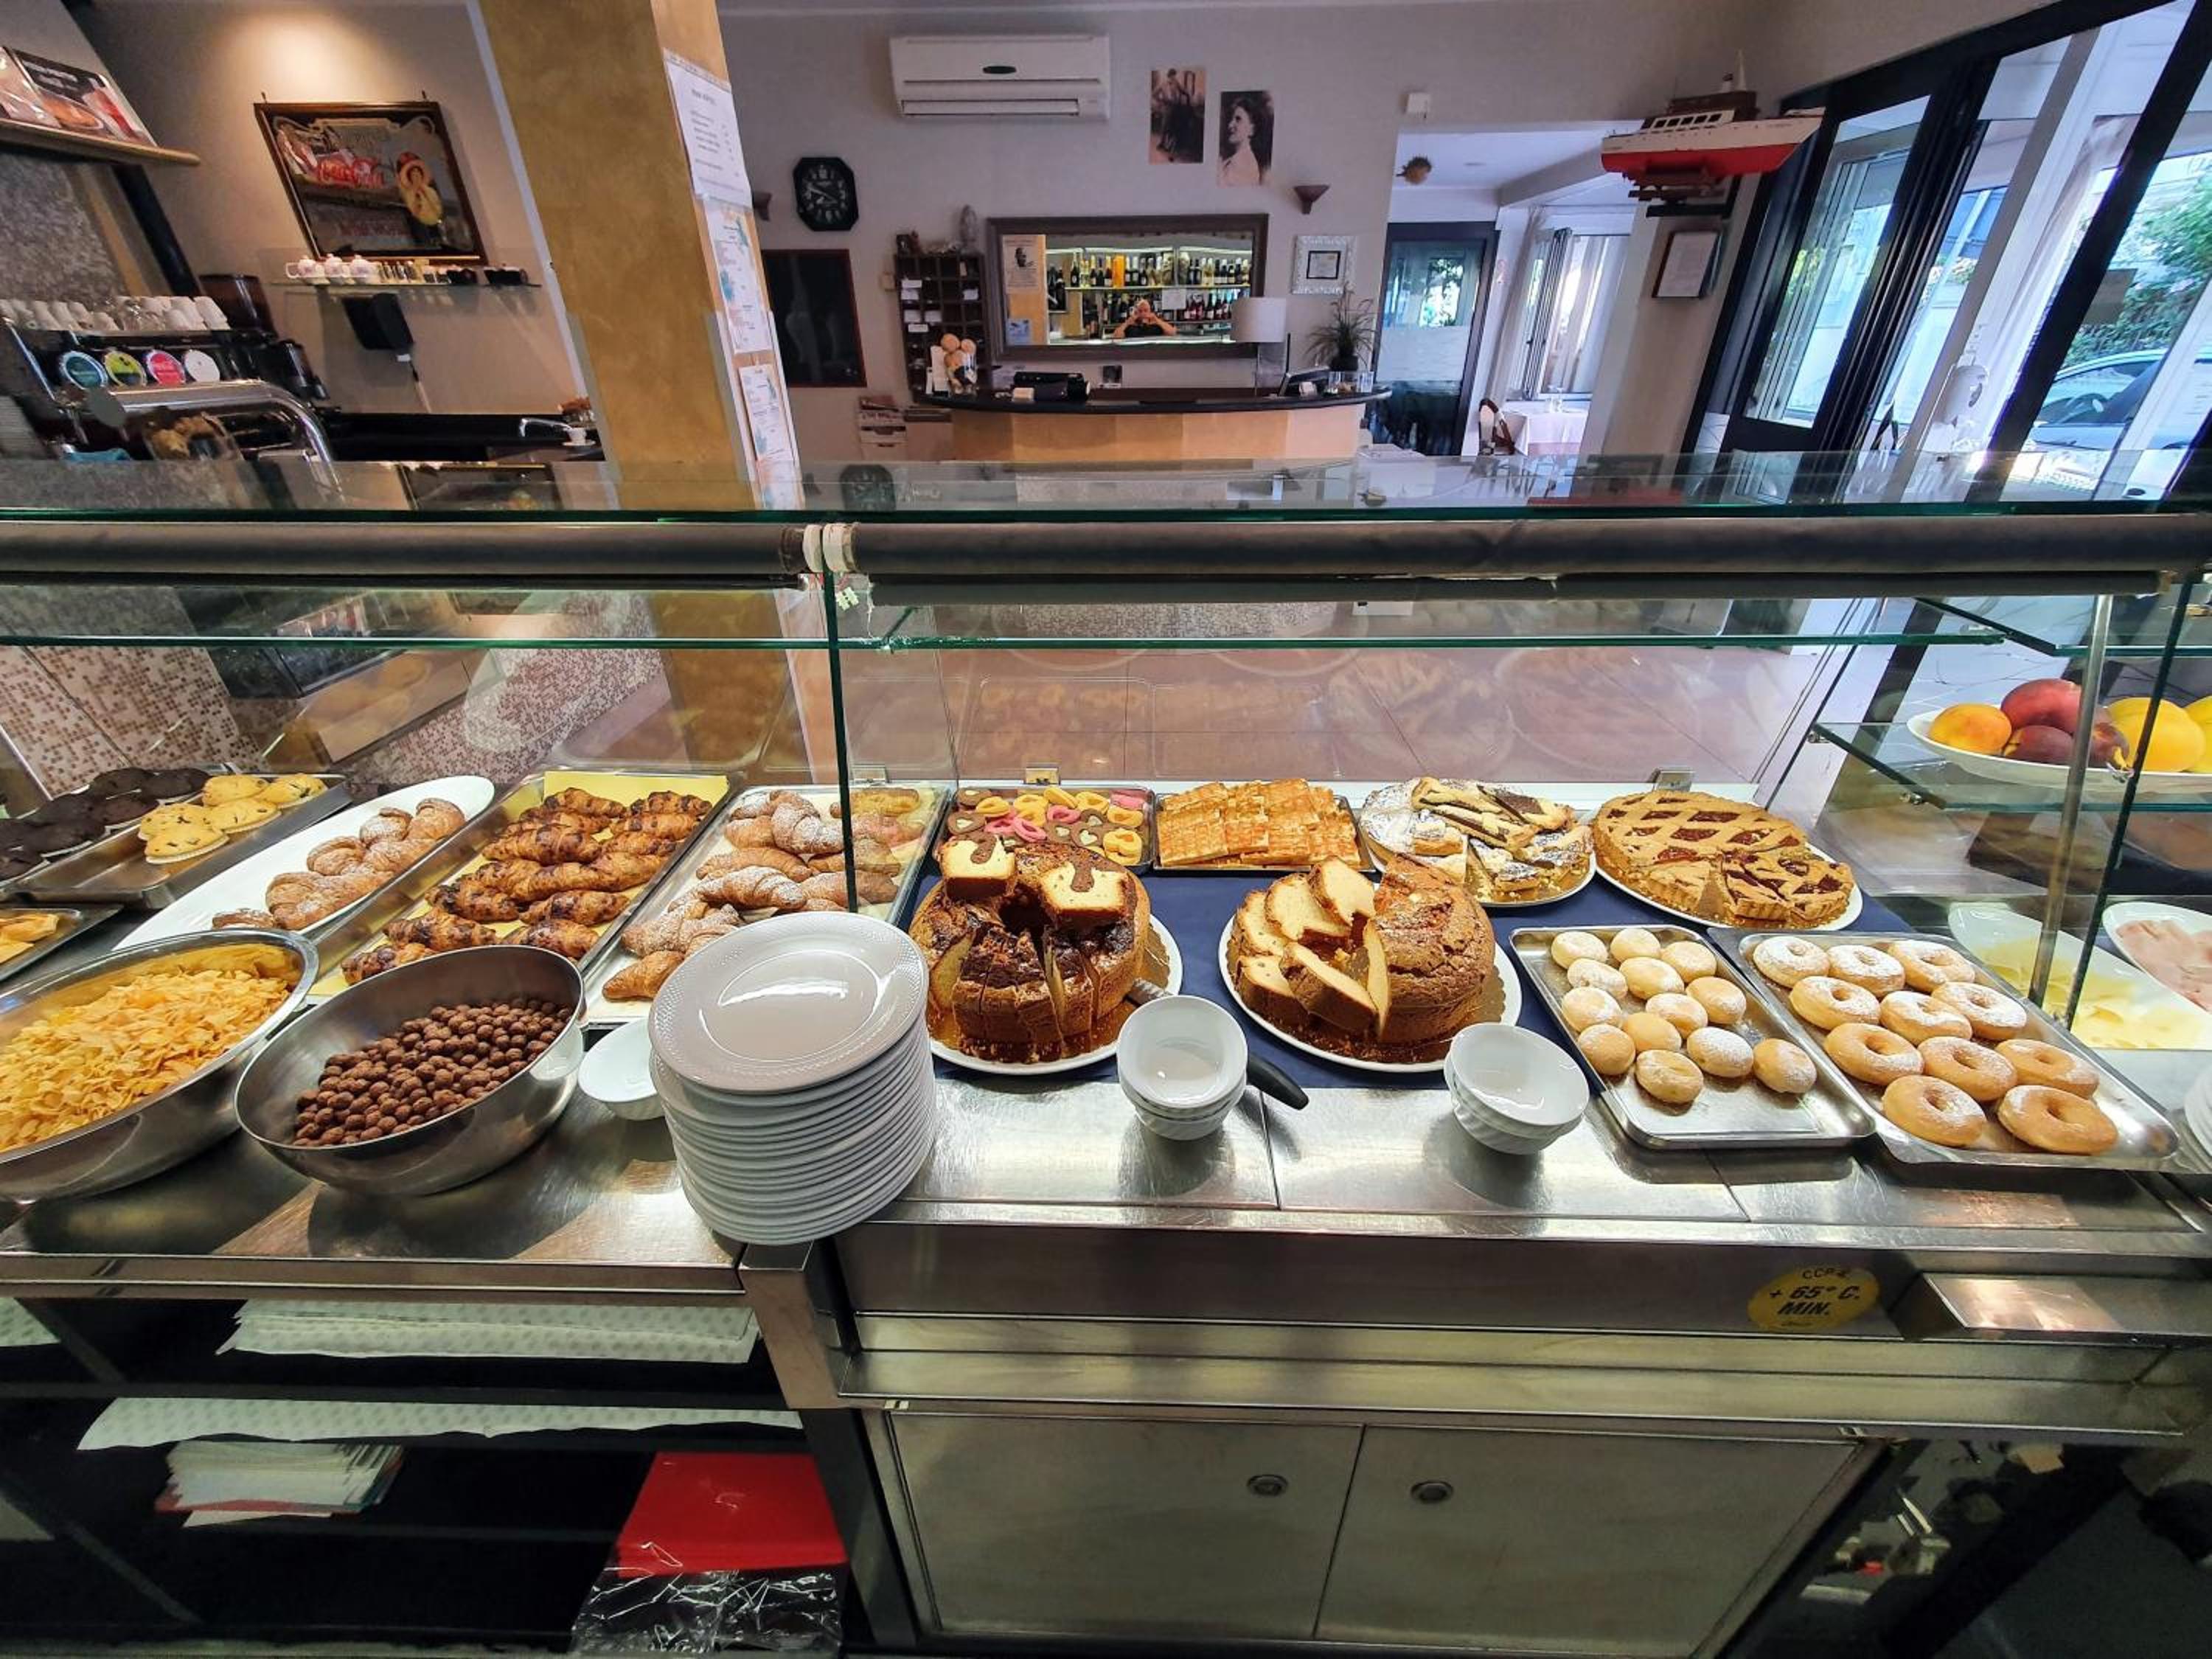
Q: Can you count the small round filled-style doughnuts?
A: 13